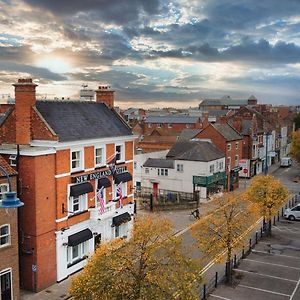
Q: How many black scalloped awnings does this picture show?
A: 5